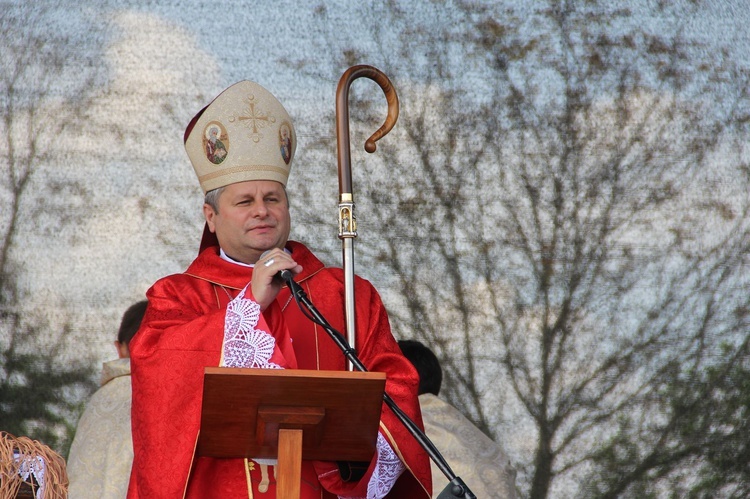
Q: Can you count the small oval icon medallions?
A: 2